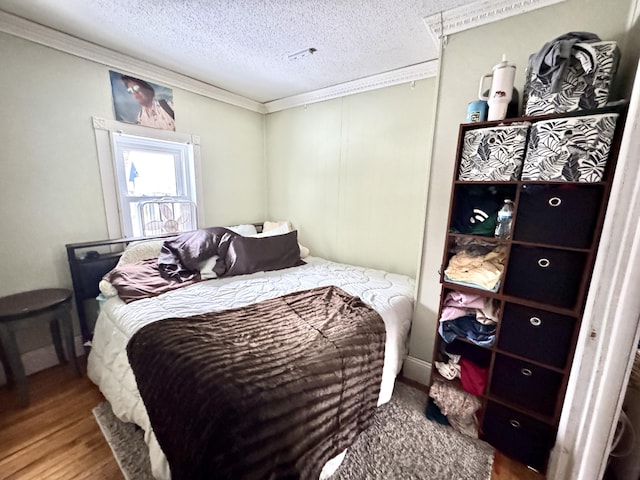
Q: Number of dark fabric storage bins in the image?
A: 5